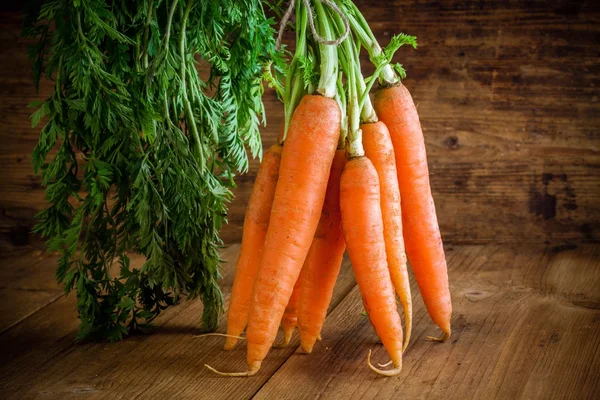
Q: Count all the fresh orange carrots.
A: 7